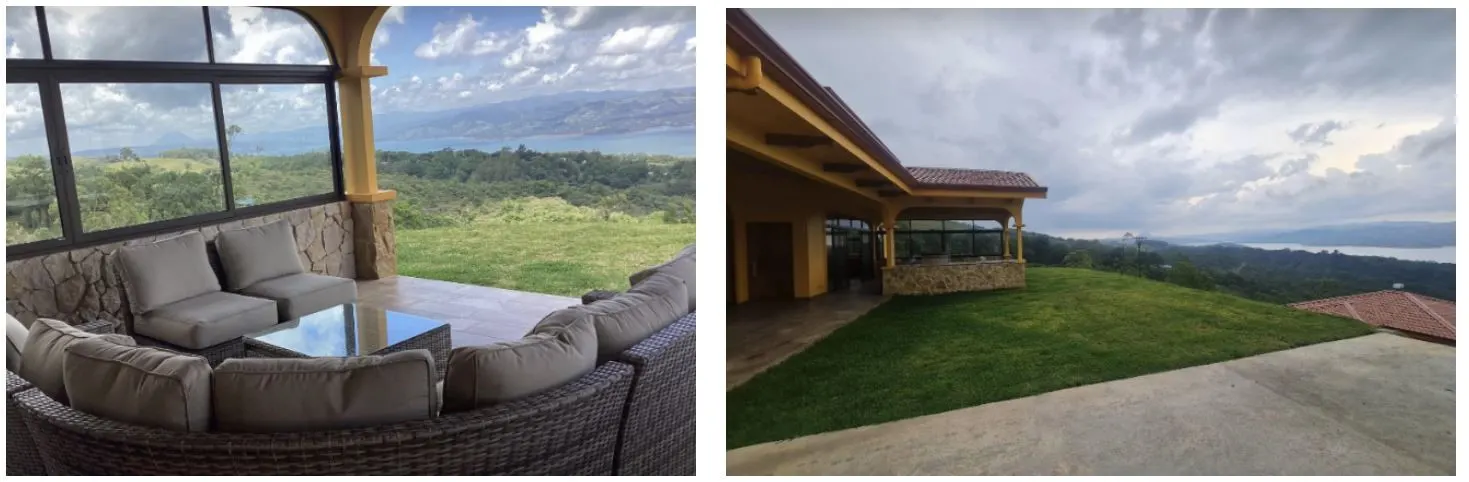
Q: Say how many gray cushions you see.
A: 11